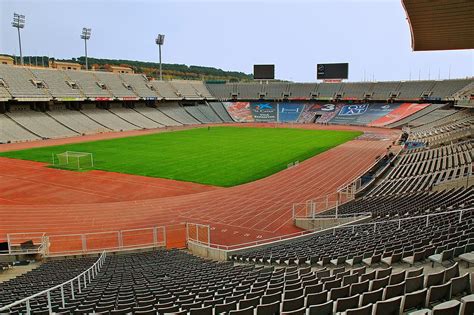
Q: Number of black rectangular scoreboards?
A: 2